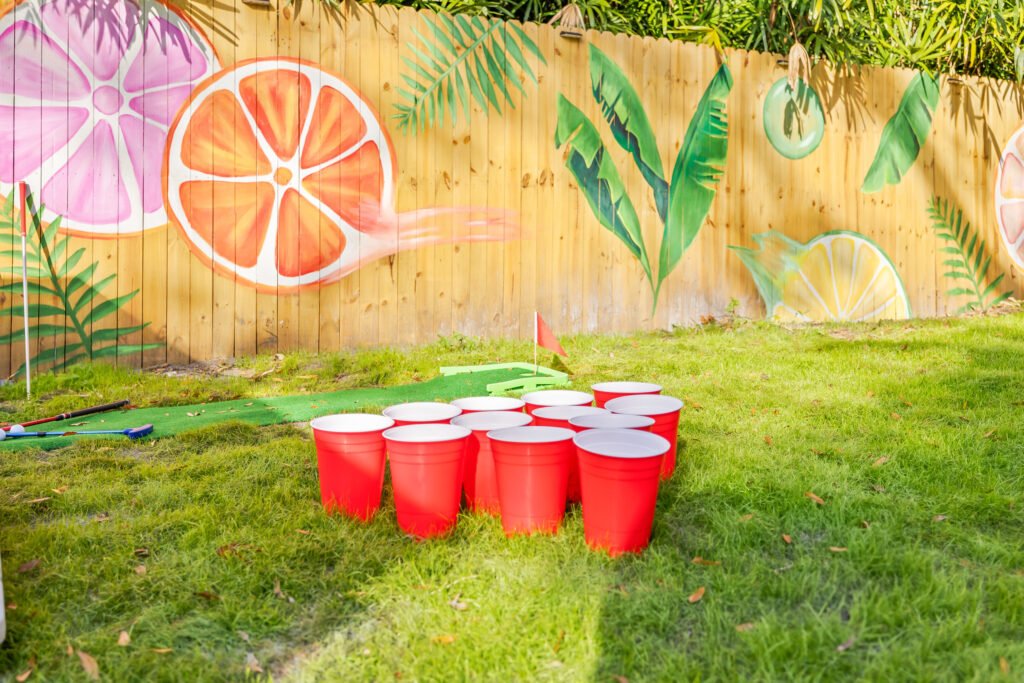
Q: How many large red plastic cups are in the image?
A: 12